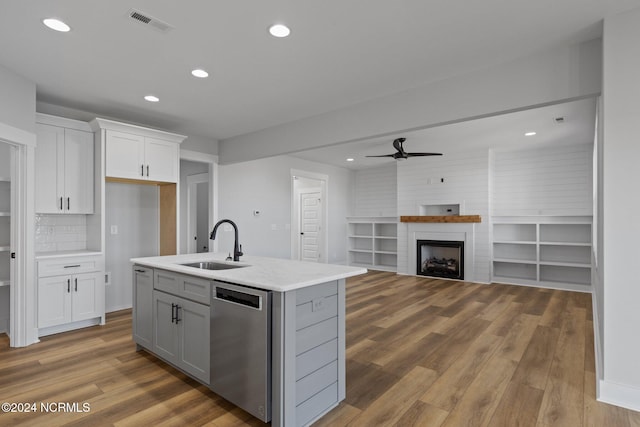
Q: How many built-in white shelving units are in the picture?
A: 2